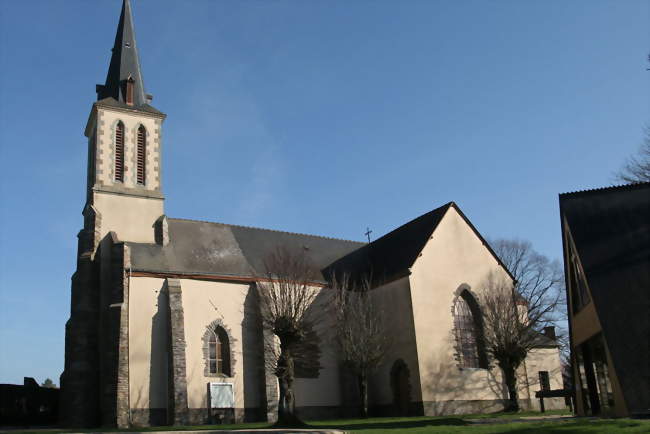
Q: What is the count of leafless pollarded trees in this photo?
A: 3